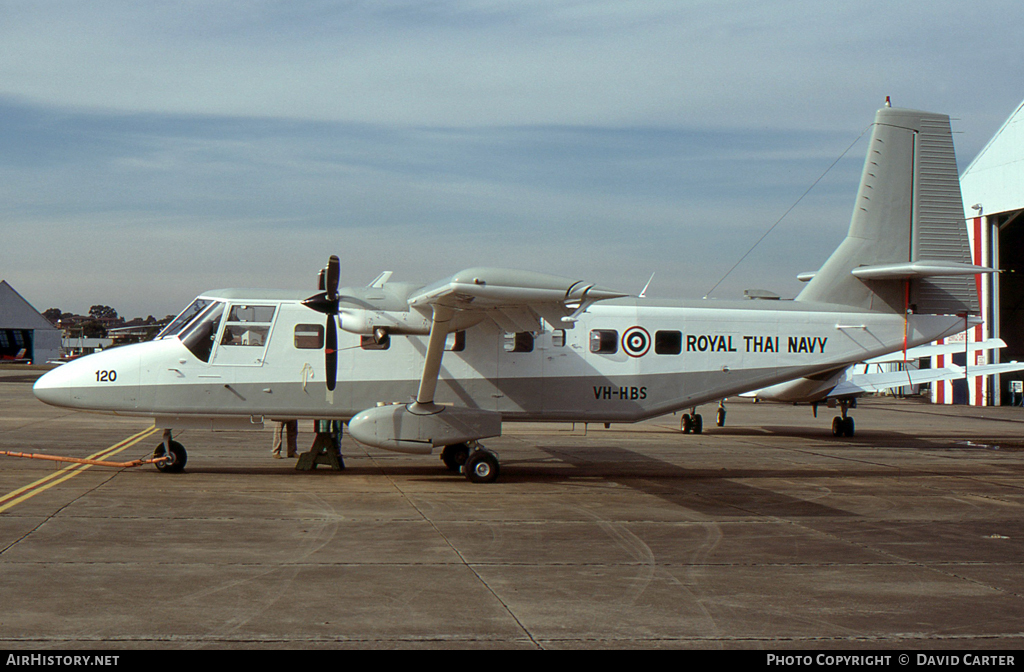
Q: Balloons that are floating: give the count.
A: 0